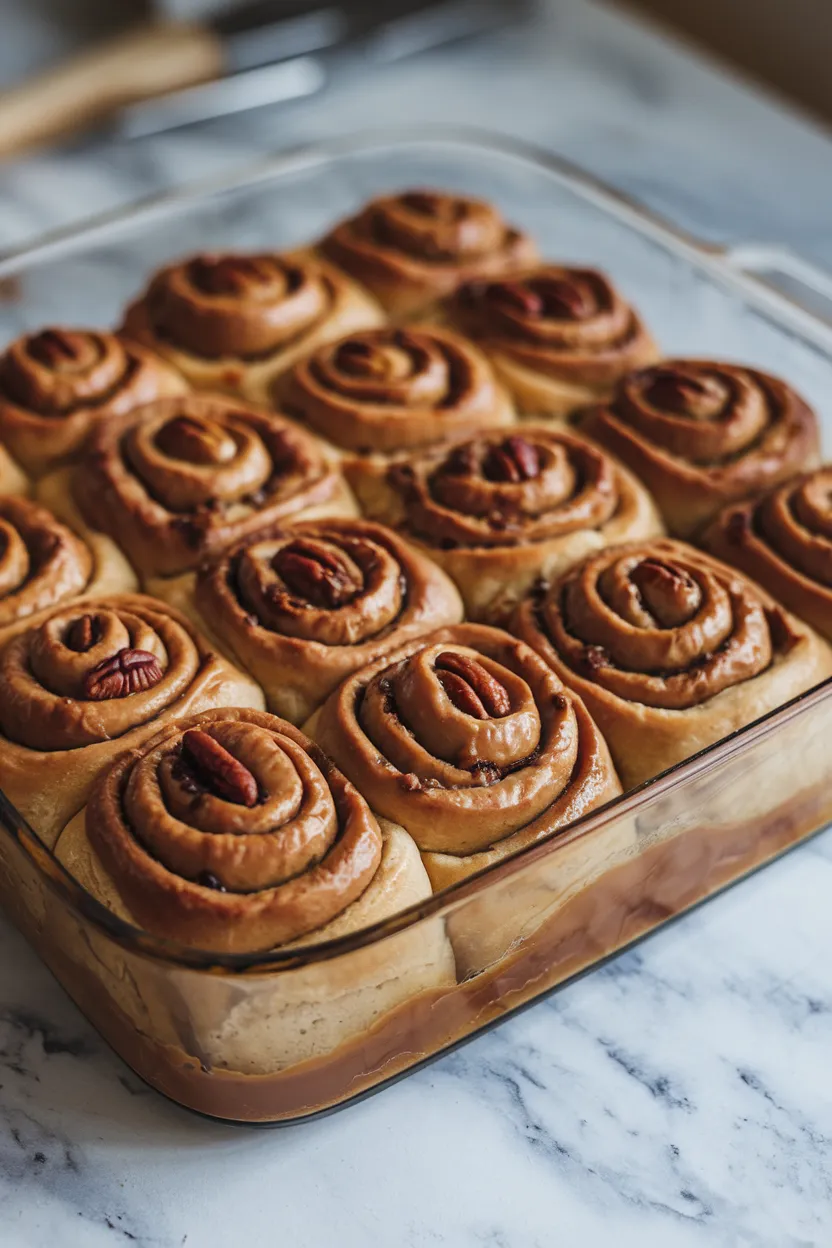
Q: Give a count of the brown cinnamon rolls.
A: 15